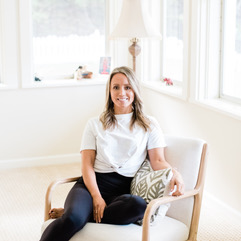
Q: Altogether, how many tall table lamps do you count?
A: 1